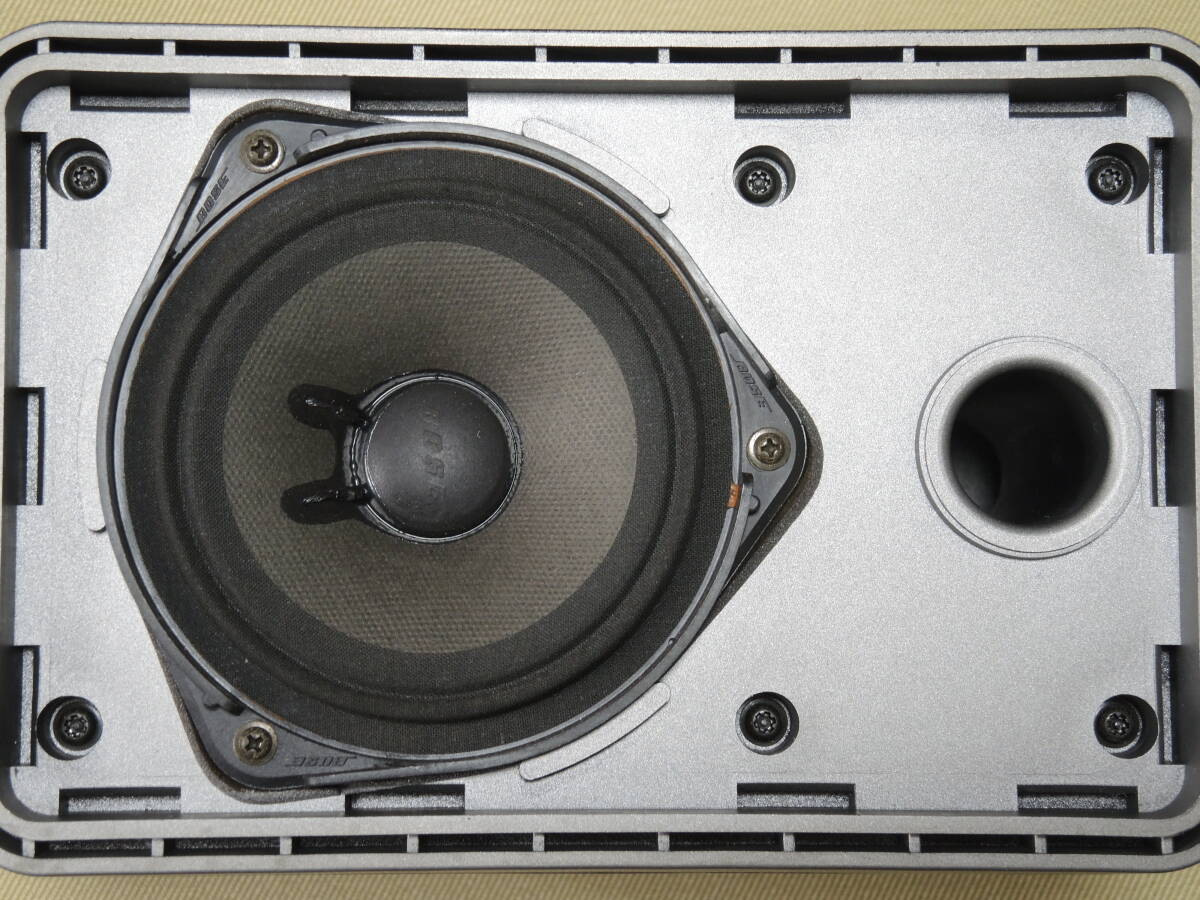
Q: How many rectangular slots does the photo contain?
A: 14